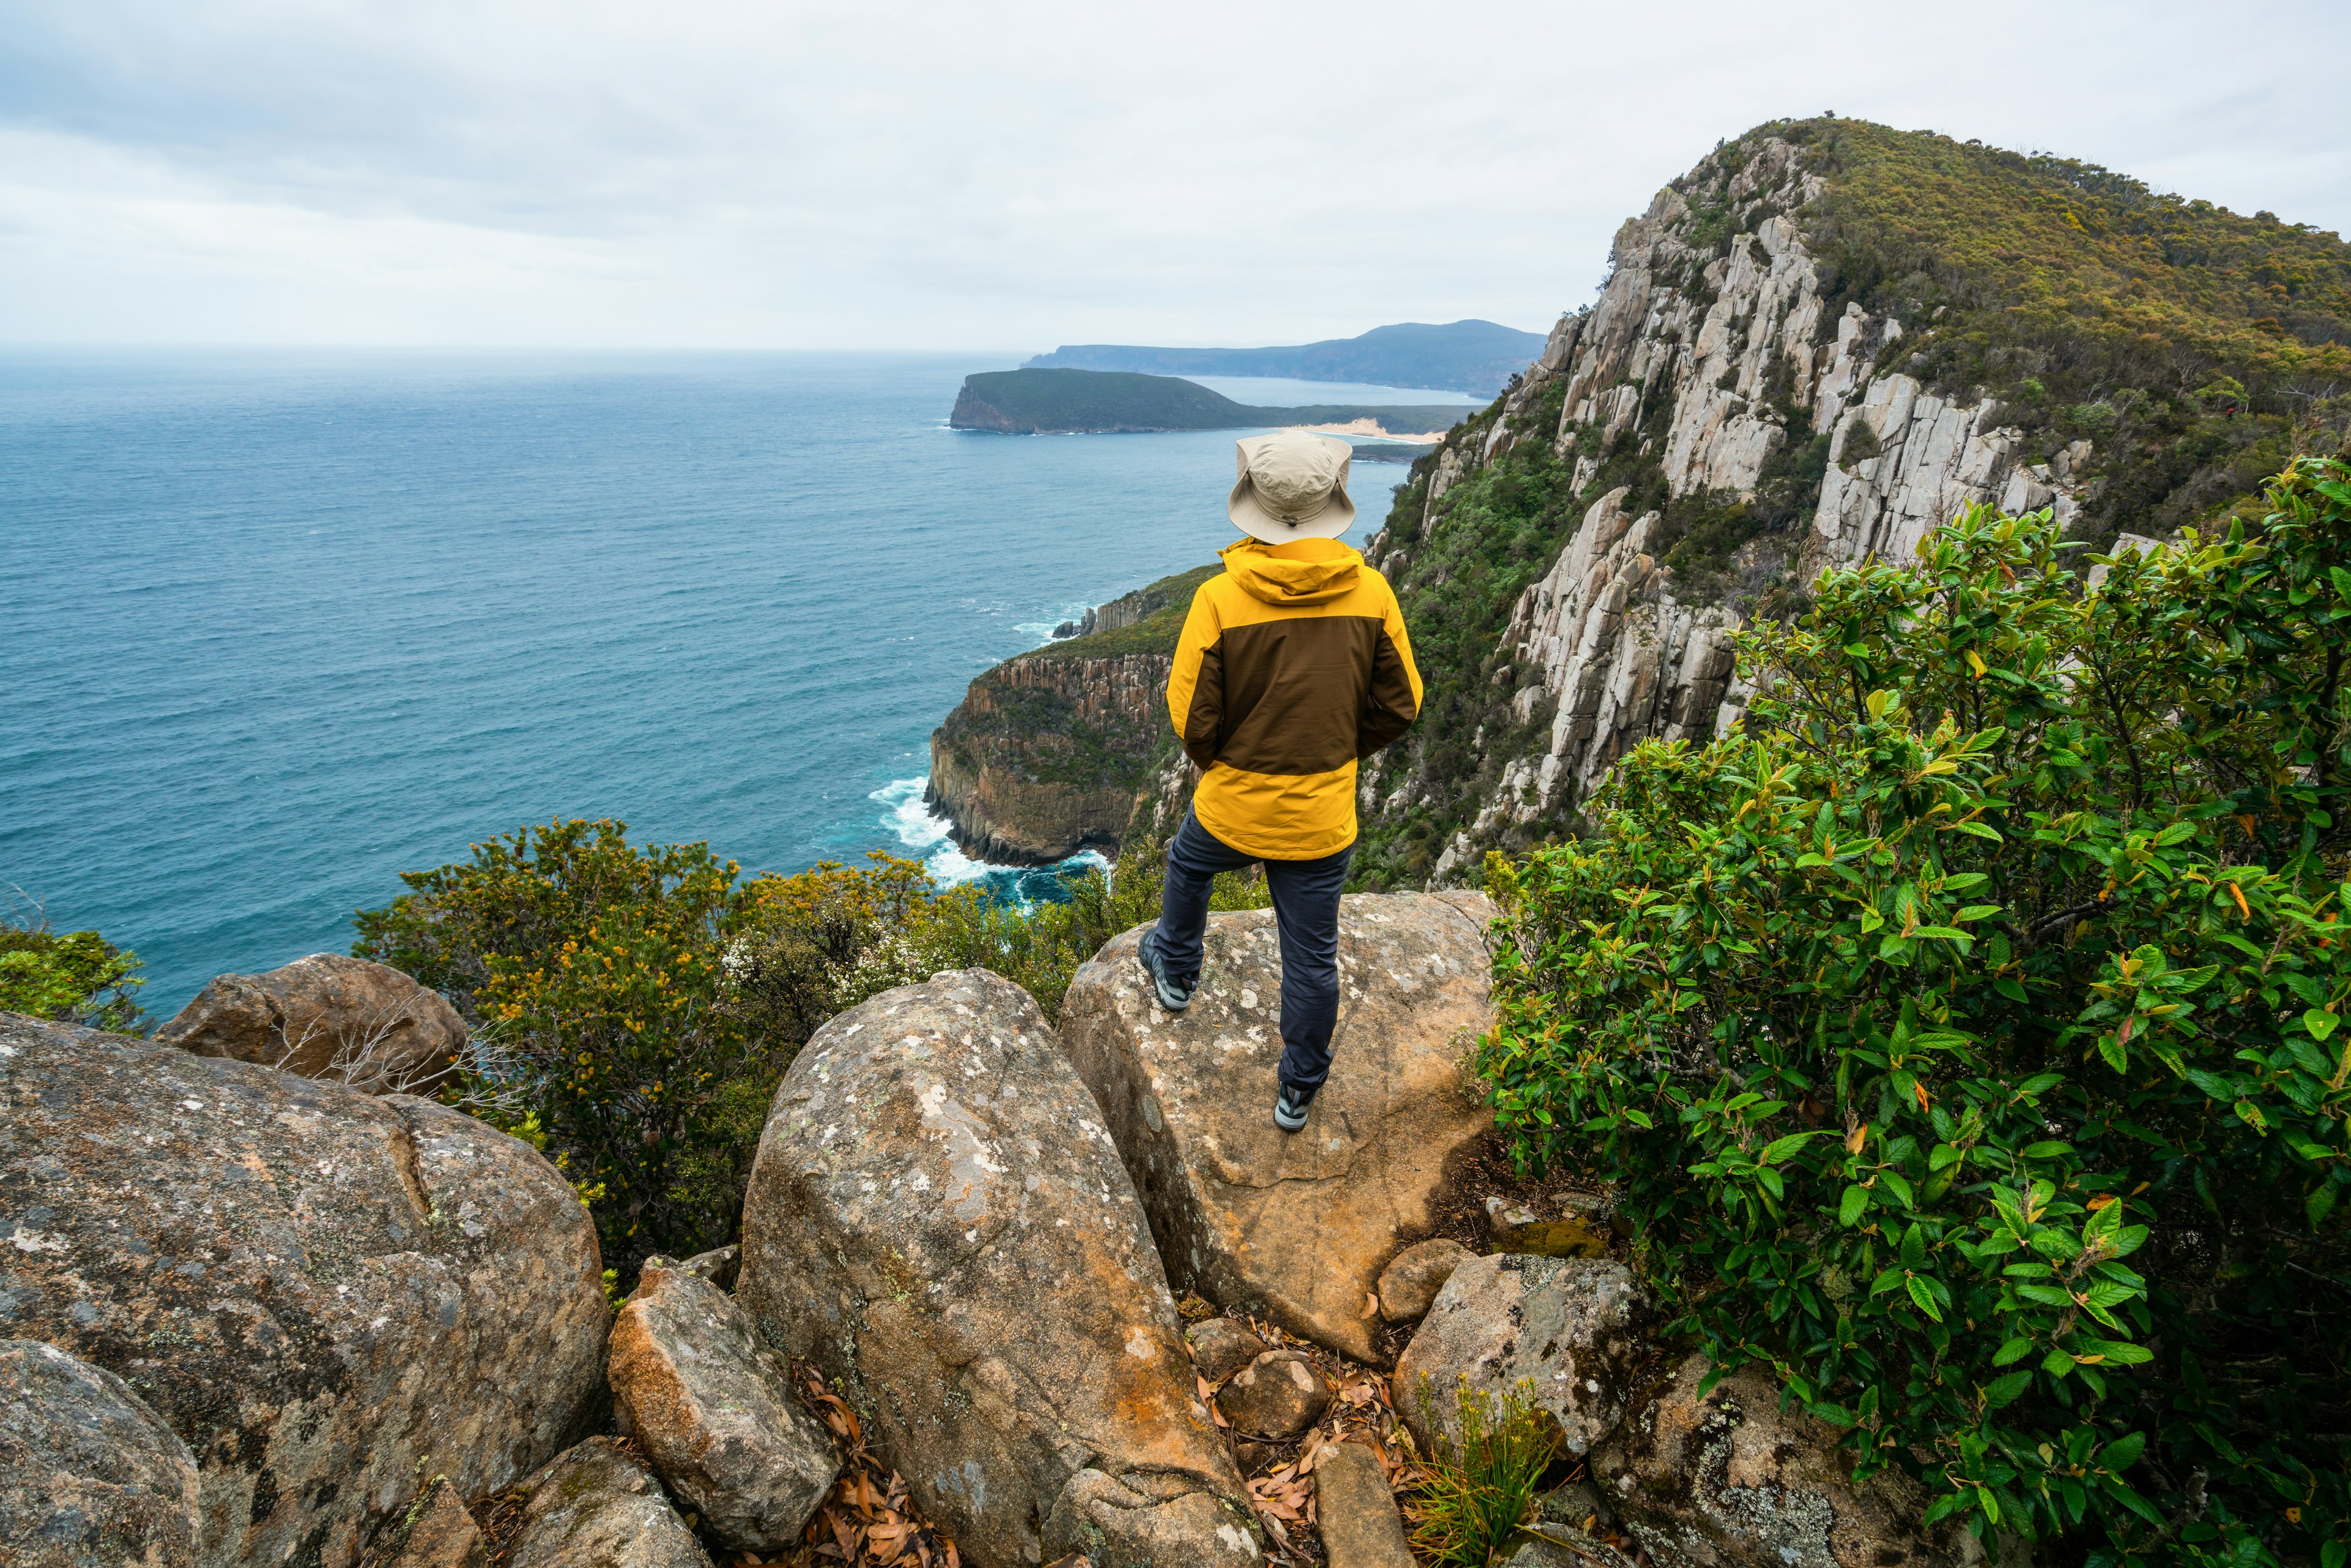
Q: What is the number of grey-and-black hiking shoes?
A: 2